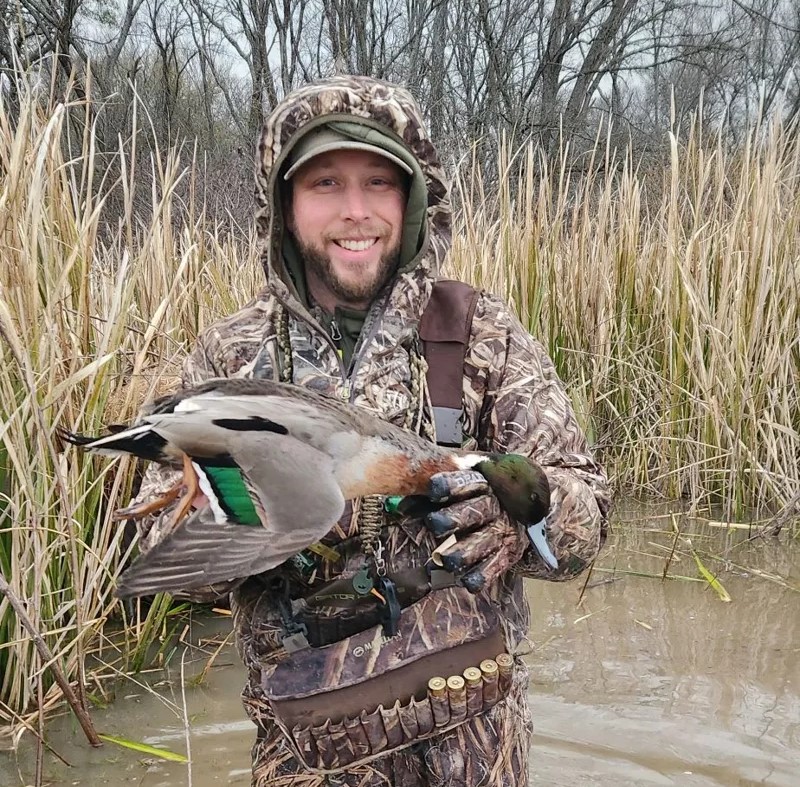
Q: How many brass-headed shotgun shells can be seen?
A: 5